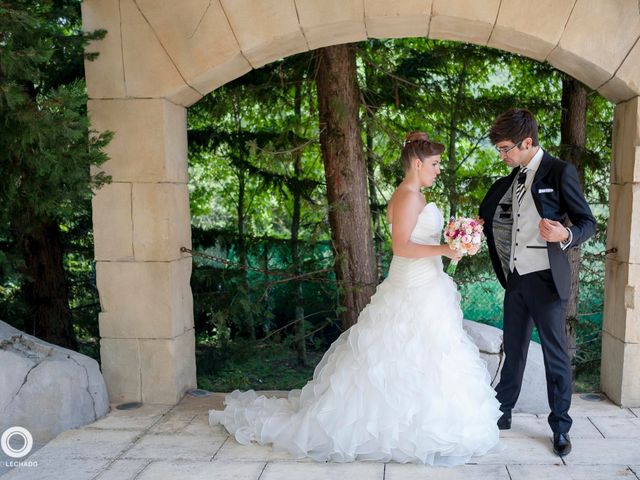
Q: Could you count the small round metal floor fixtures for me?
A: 3